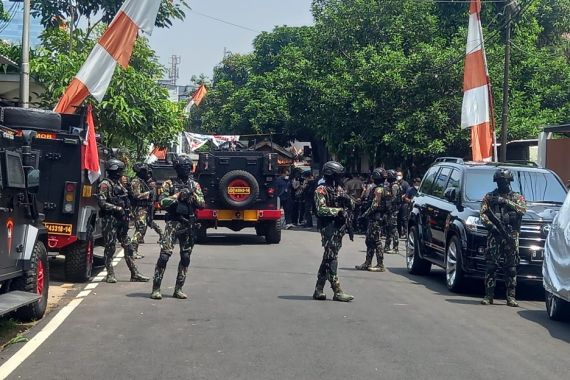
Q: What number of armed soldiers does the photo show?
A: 7